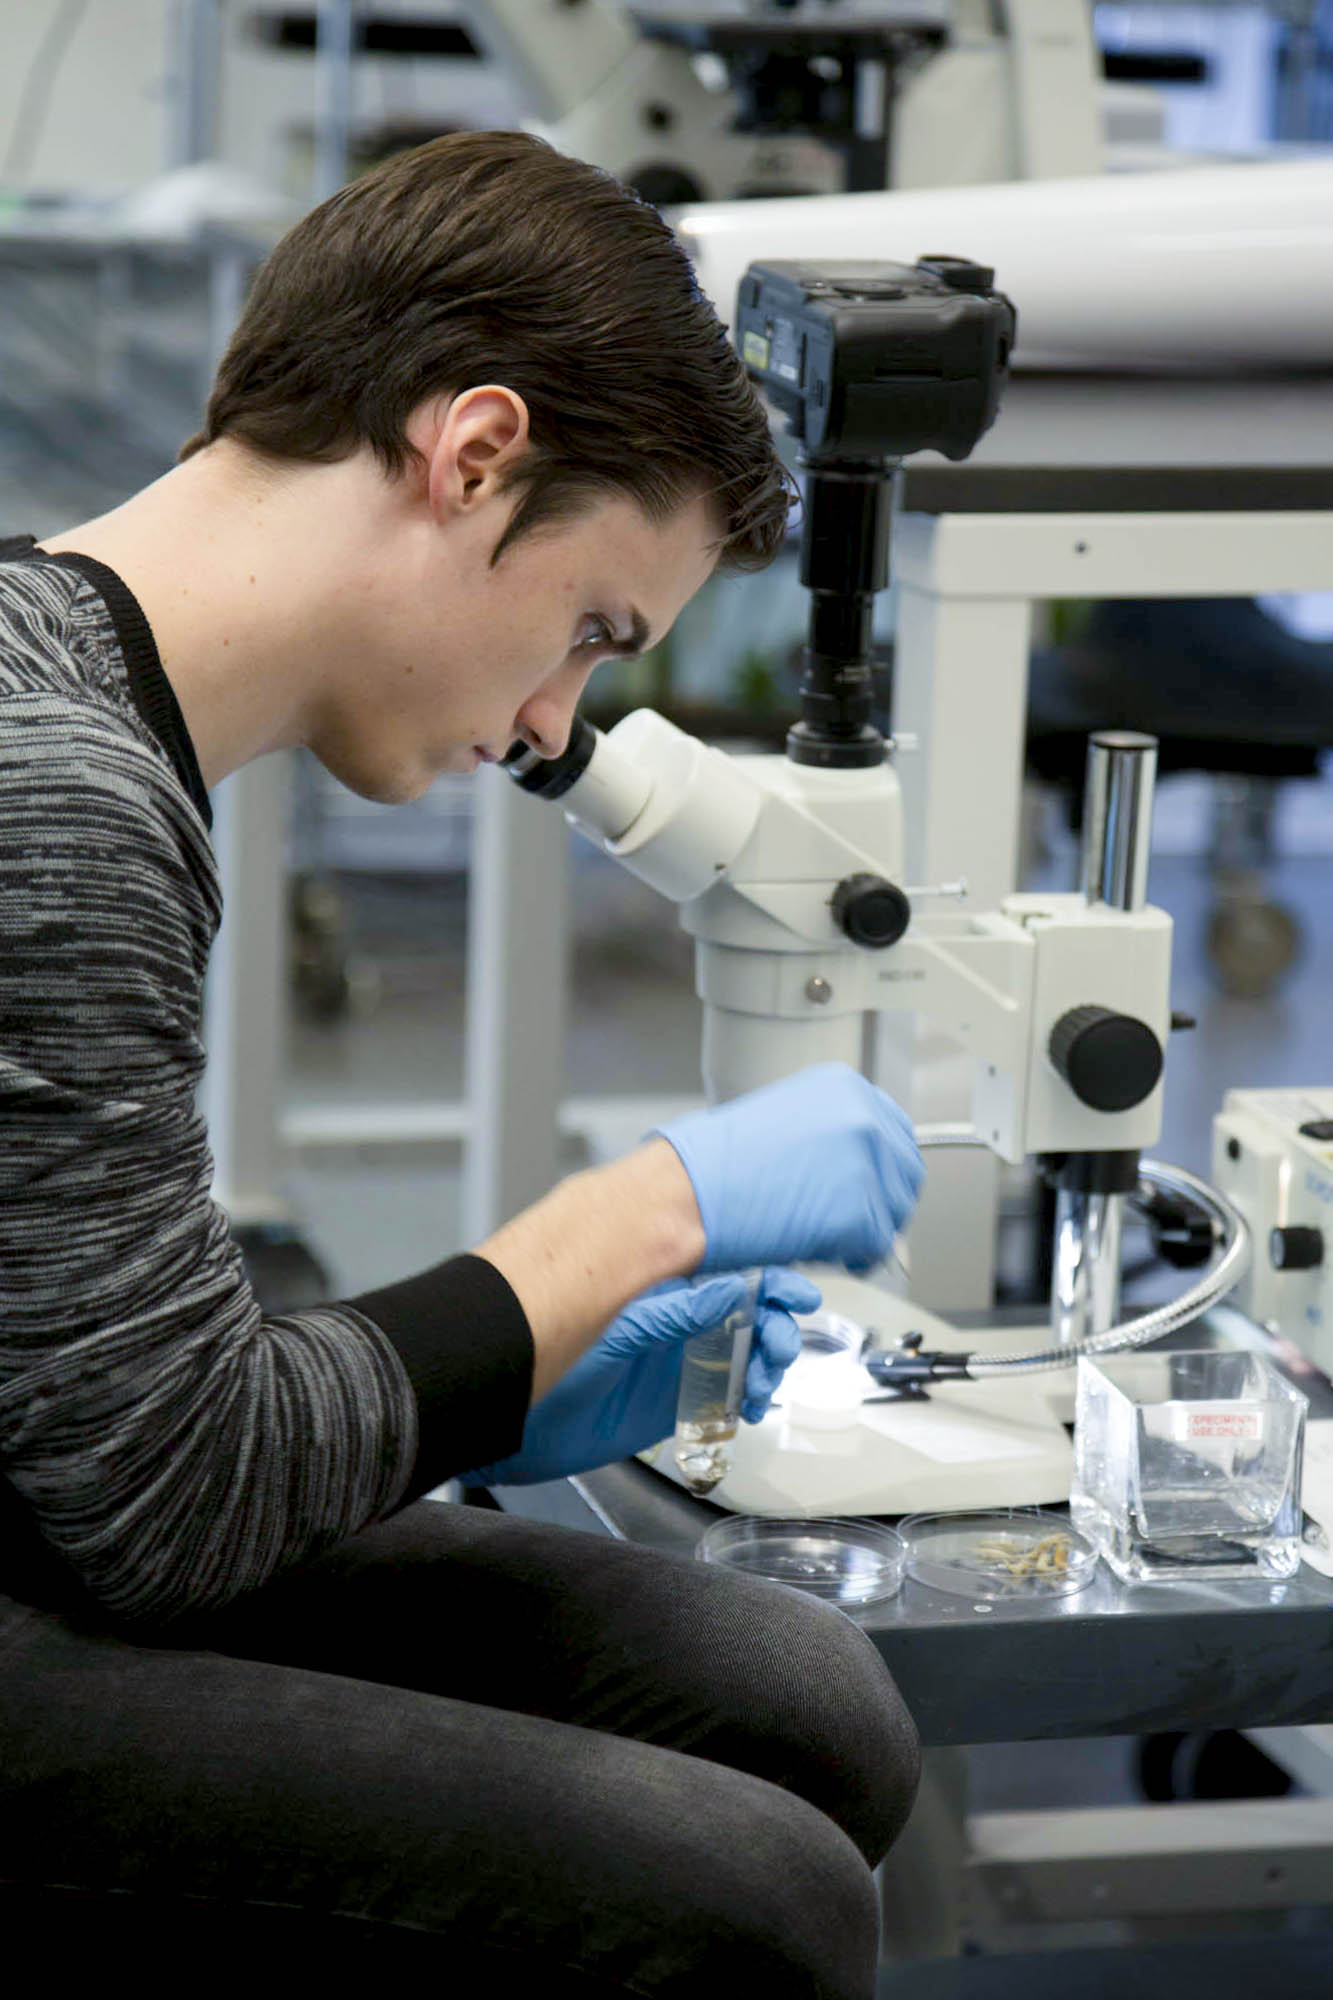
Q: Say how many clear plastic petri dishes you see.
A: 2